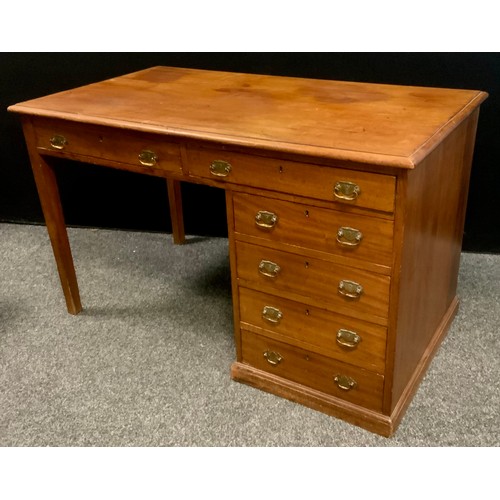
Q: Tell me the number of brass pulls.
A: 12